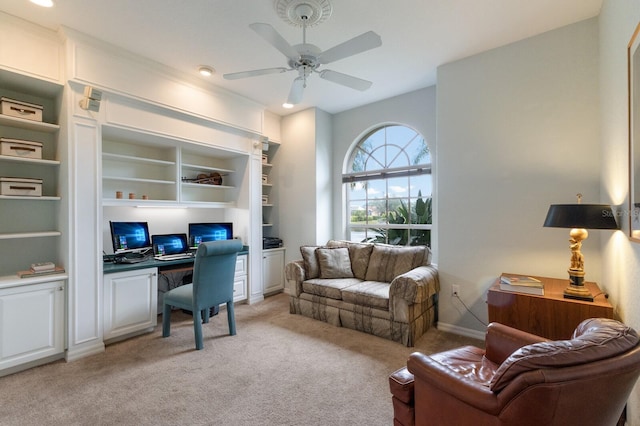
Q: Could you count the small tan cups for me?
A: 3